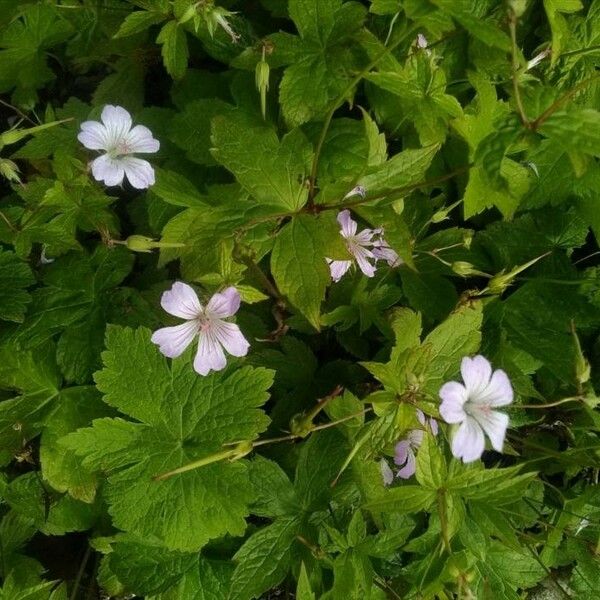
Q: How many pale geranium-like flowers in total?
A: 5